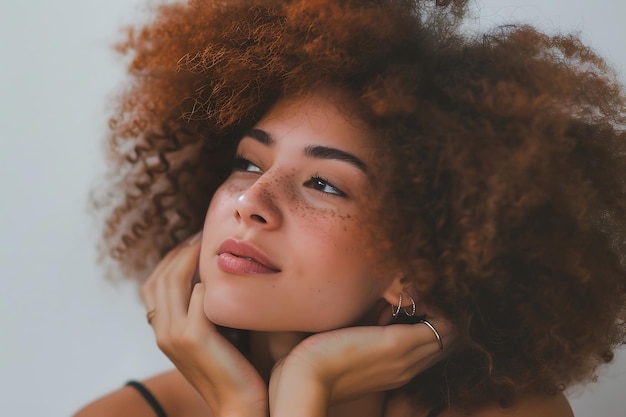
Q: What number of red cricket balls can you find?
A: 0